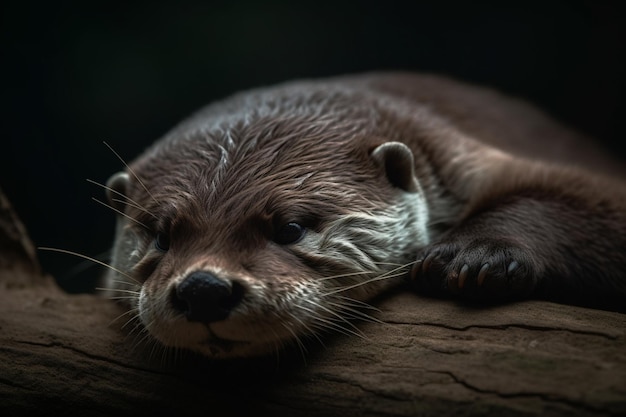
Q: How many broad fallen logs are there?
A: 1